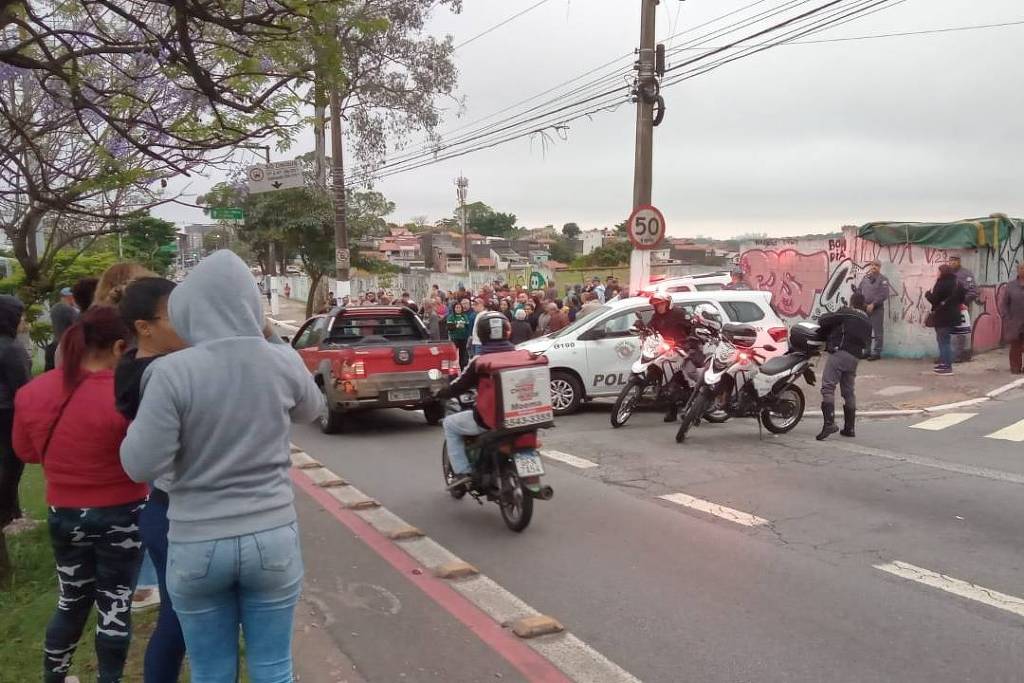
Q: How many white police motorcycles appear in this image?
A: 2